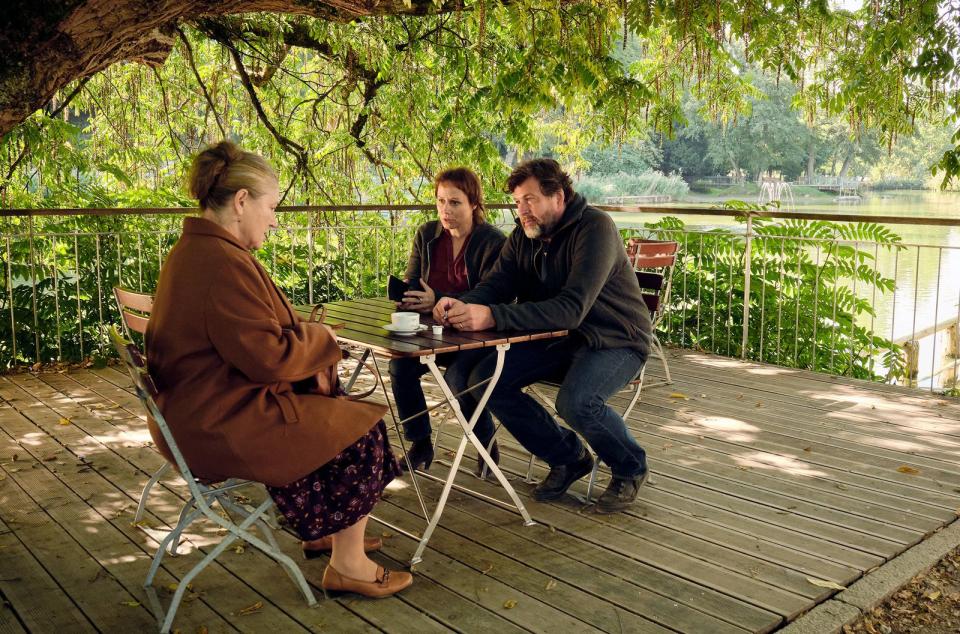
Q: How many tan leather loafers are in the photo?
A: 2